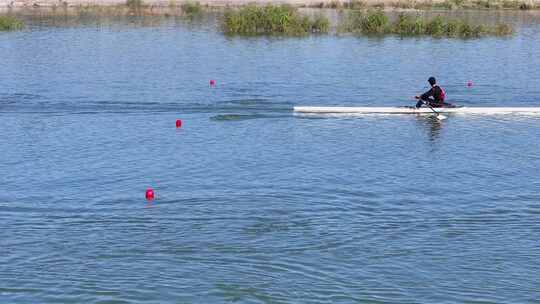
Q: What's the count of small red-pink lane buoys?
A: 4